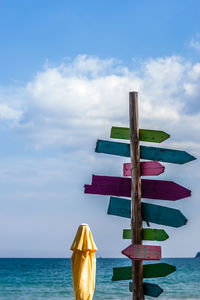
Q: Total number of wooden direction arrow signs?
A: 9